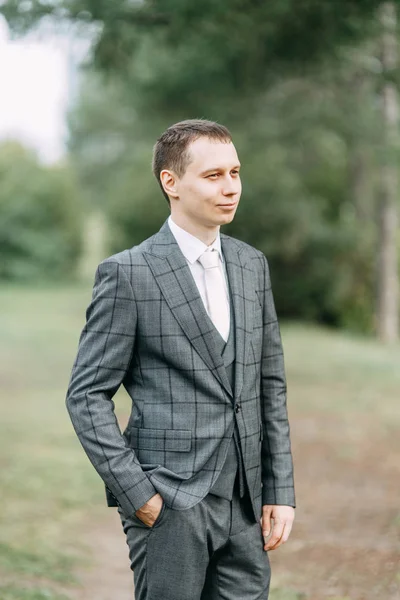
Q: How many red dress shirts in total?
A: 0